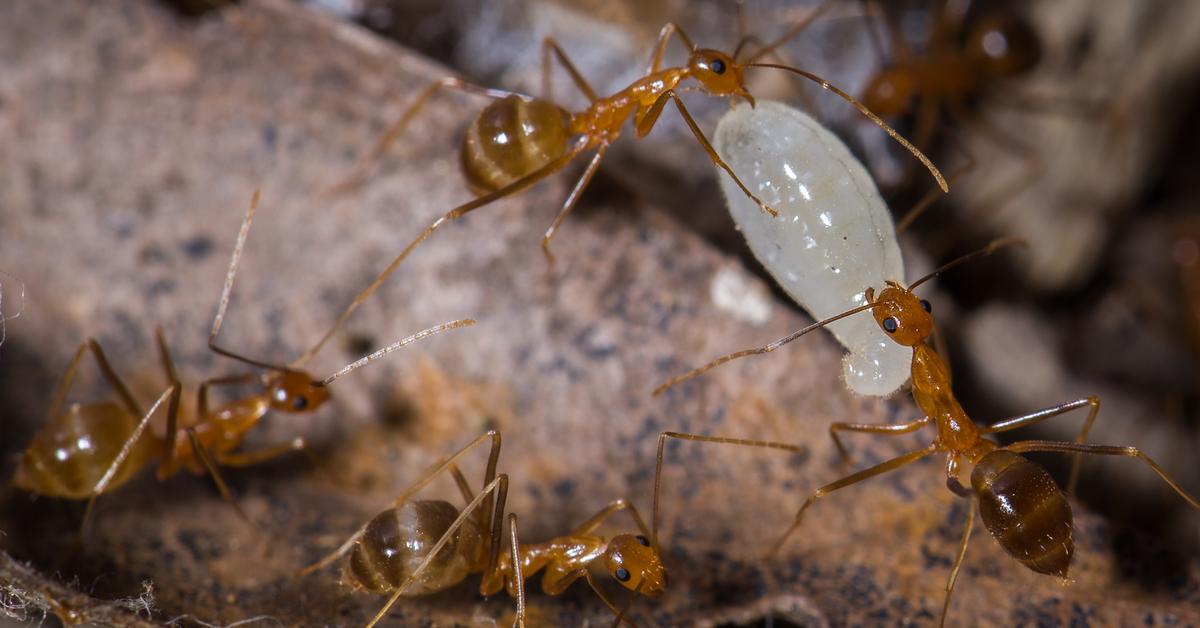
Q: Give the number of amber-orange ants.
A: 5